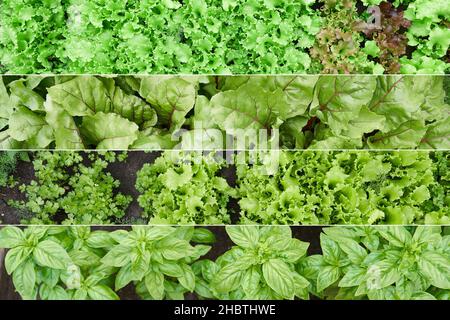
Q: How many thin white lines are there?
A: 3